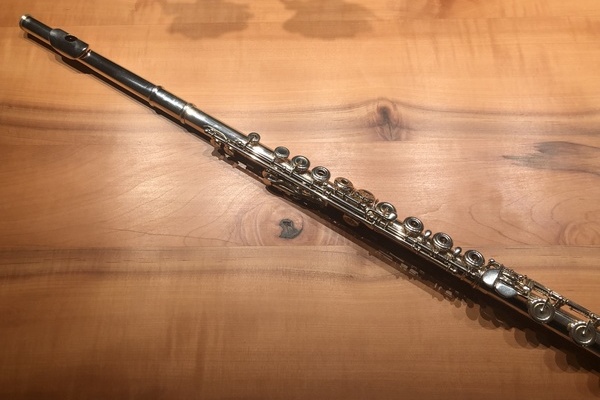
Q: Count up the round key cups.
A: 12